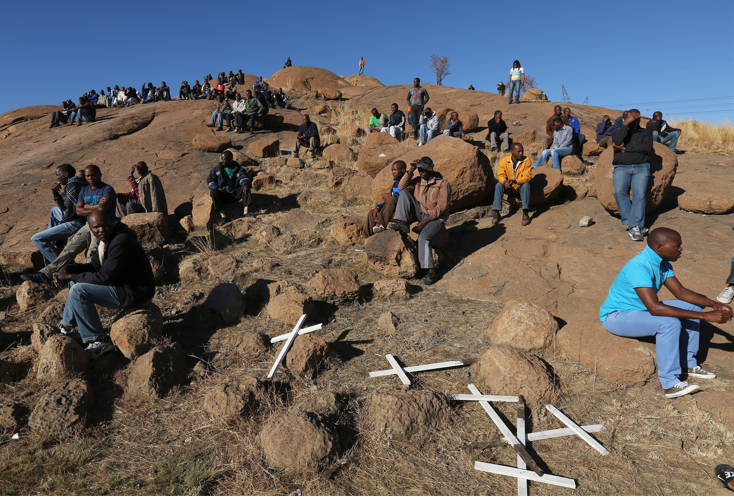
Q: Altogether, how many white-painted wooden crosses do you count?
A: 5